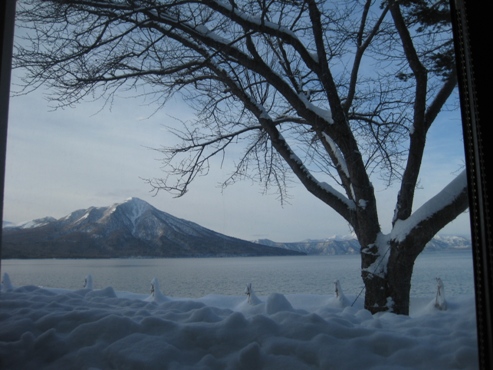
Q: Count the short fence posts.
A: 6